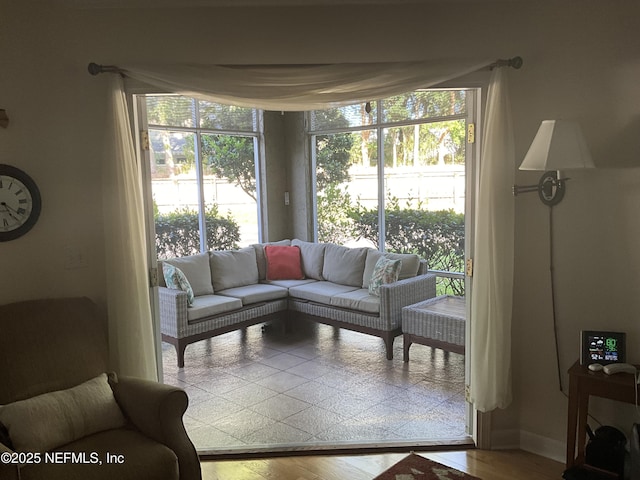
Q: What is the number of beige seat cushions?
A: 5